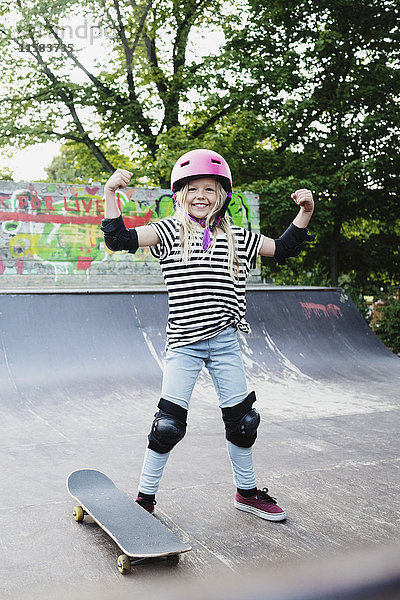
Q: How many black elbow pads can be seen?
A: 2